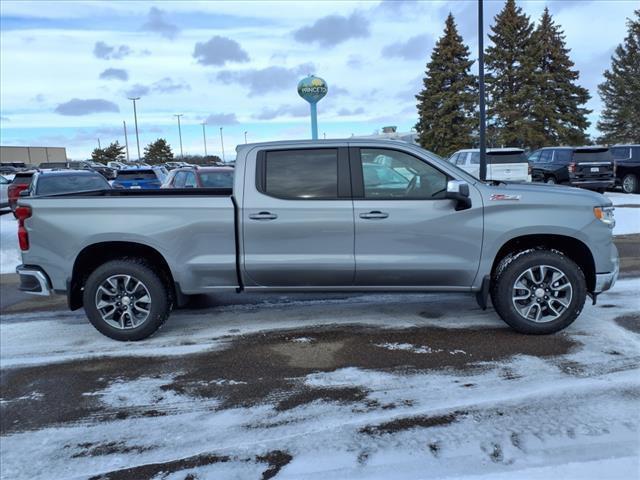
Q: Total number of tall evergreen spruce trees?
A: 4